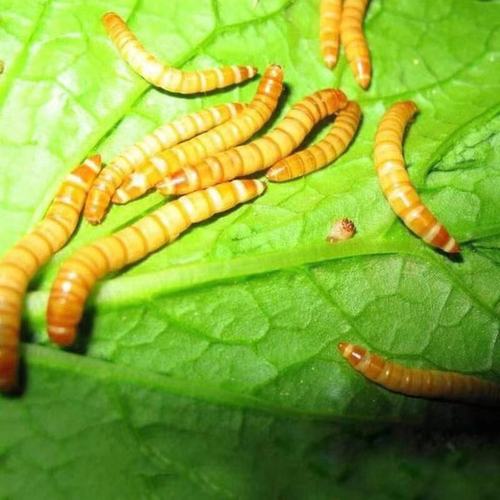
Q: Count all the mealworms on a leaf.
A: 11